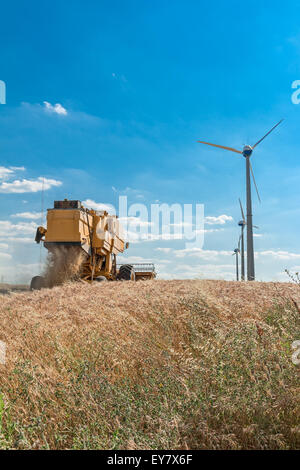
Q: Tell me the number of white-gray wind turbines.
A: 3